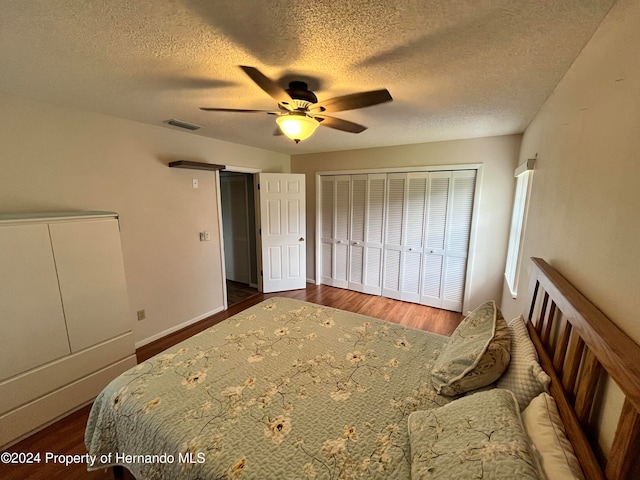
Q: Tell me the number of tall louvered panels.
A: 8